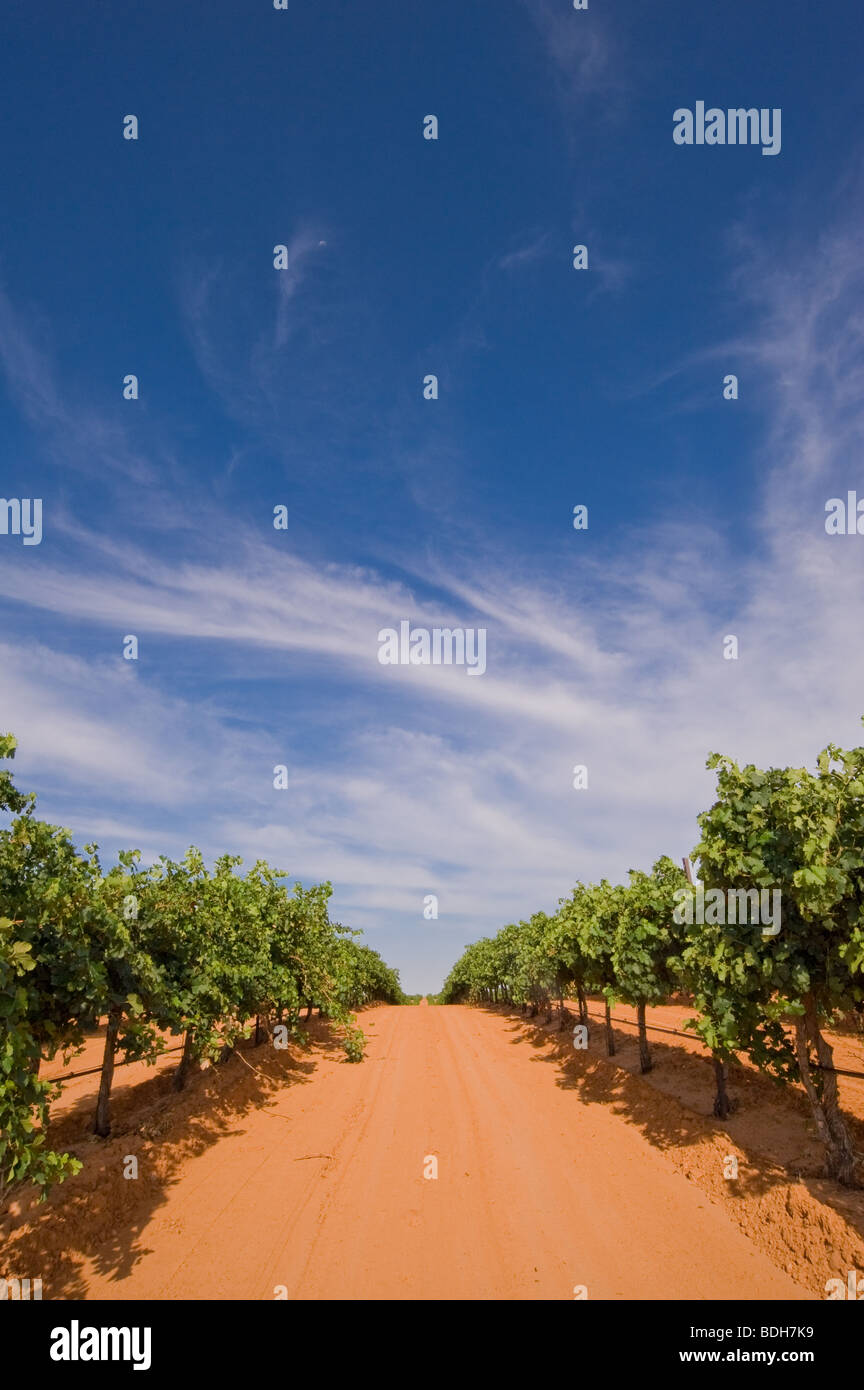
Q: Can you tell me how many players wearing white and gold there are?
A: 0